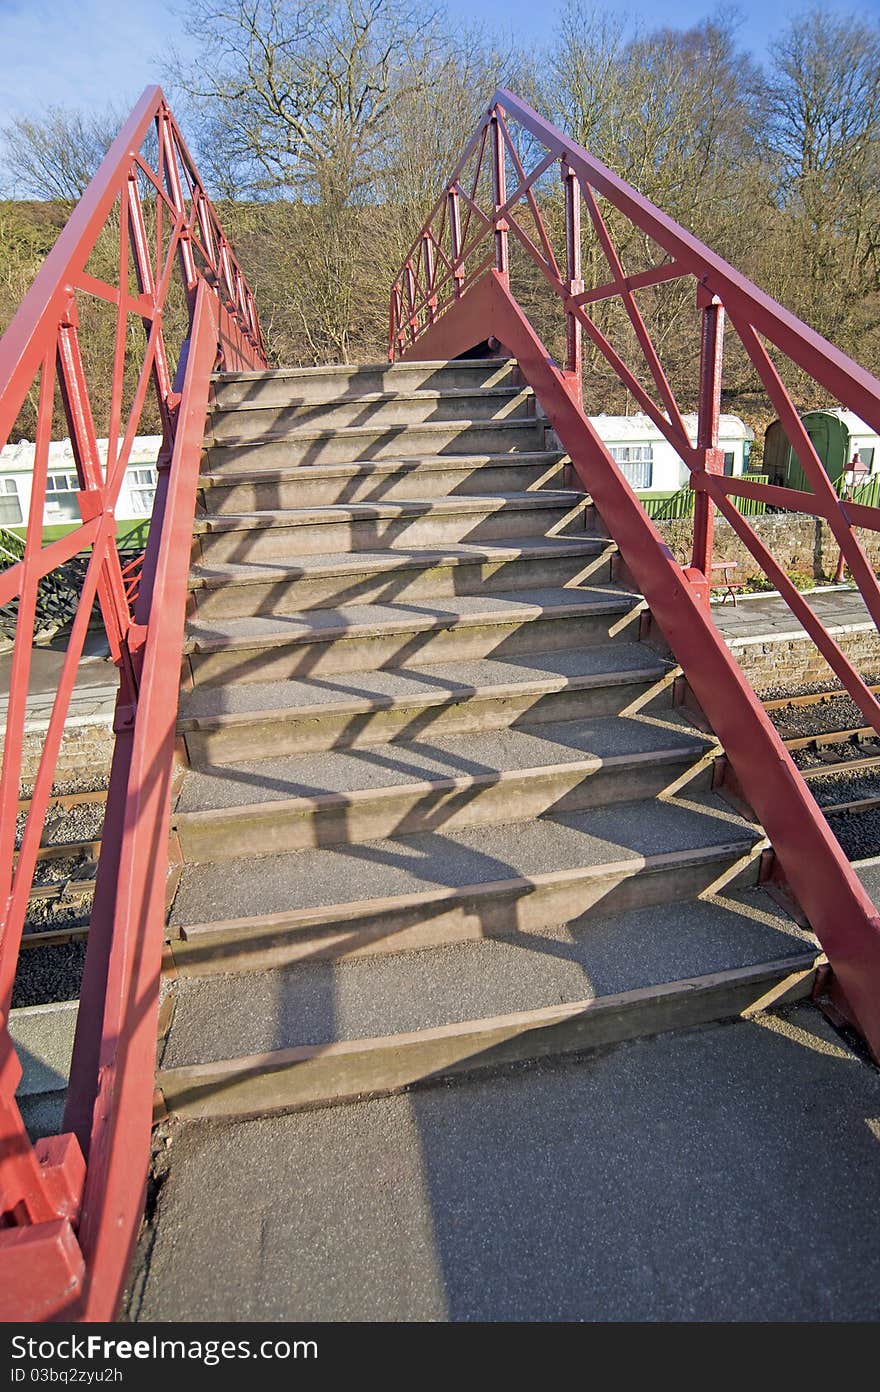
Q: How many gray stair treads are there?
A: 11